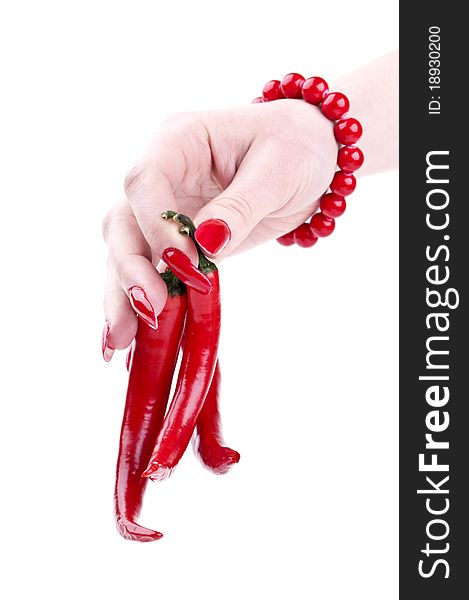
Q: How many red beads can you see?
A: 12